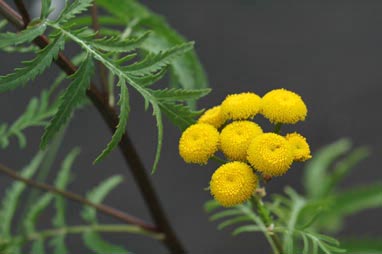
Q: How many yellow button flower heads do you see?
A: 8